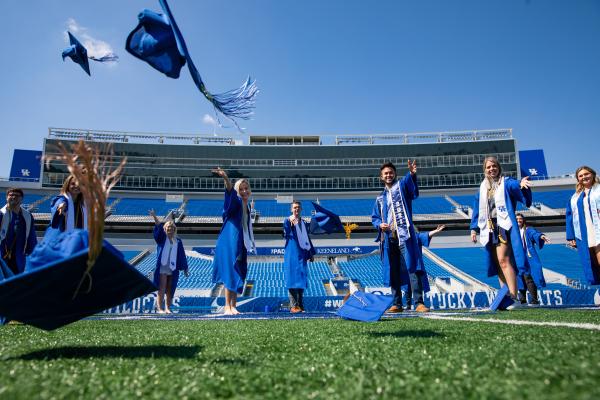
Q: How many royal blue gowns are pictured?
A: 10